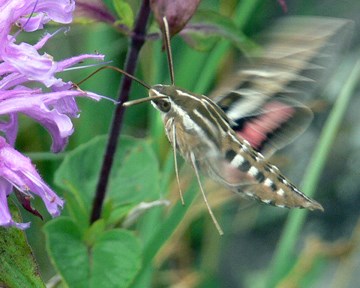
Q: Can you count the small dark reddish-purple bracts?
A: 1